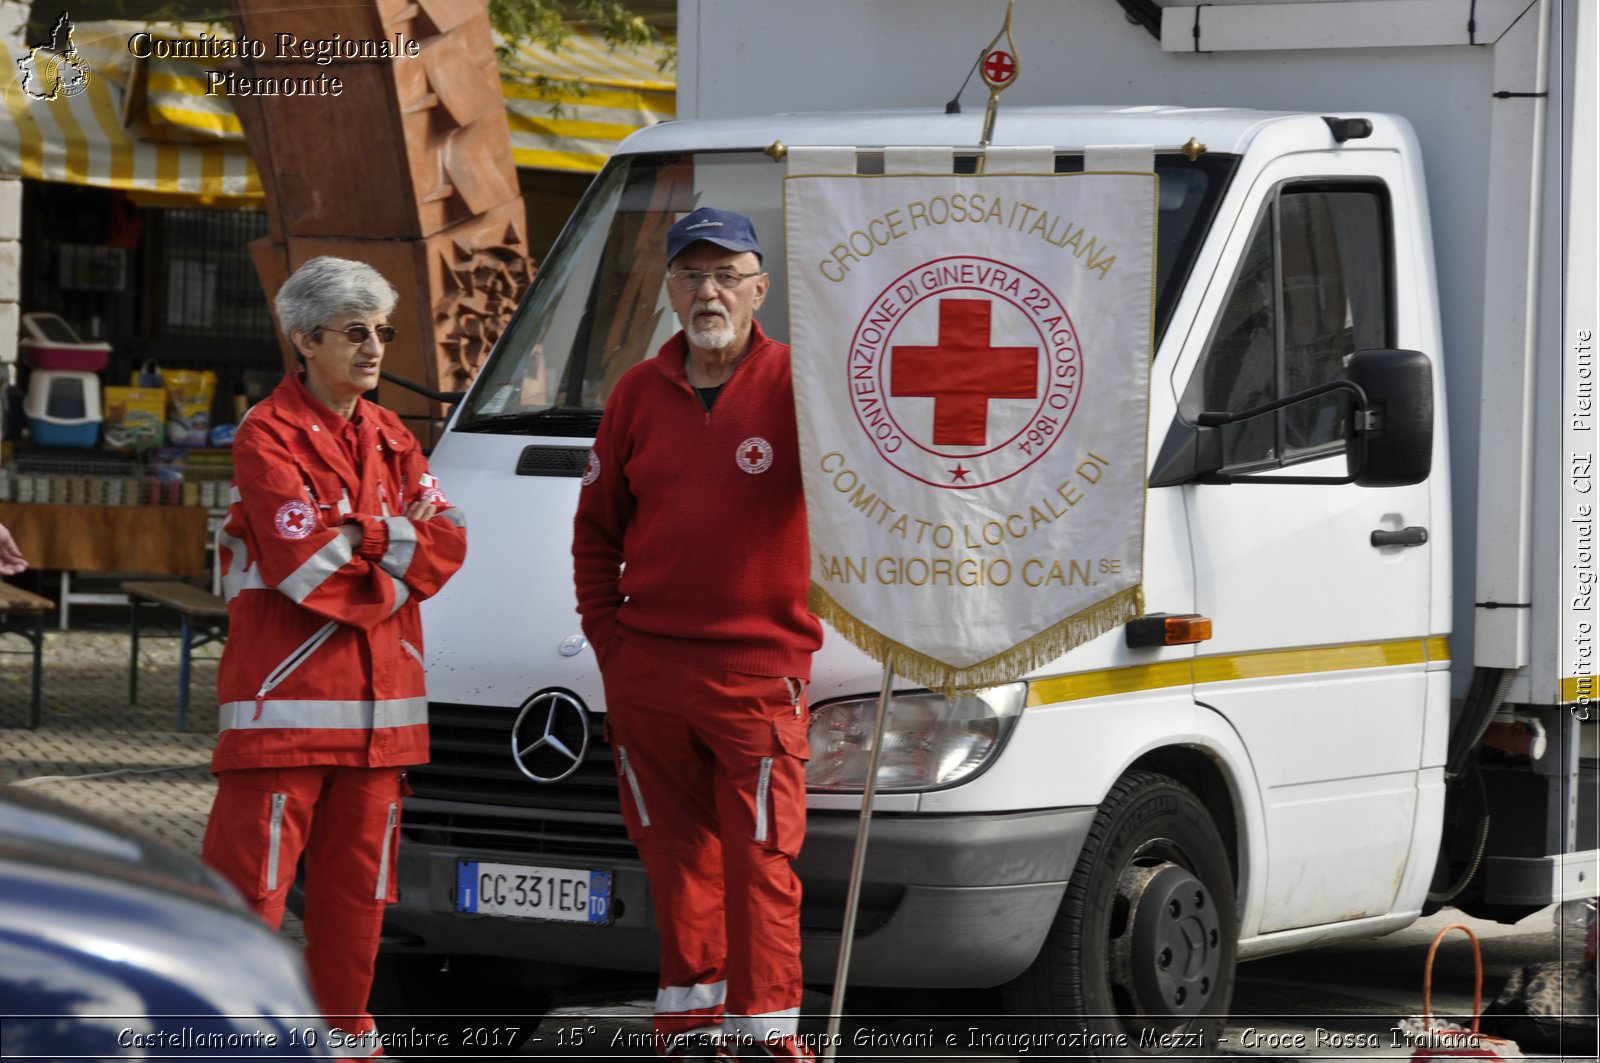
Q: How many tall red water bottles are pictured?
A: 0